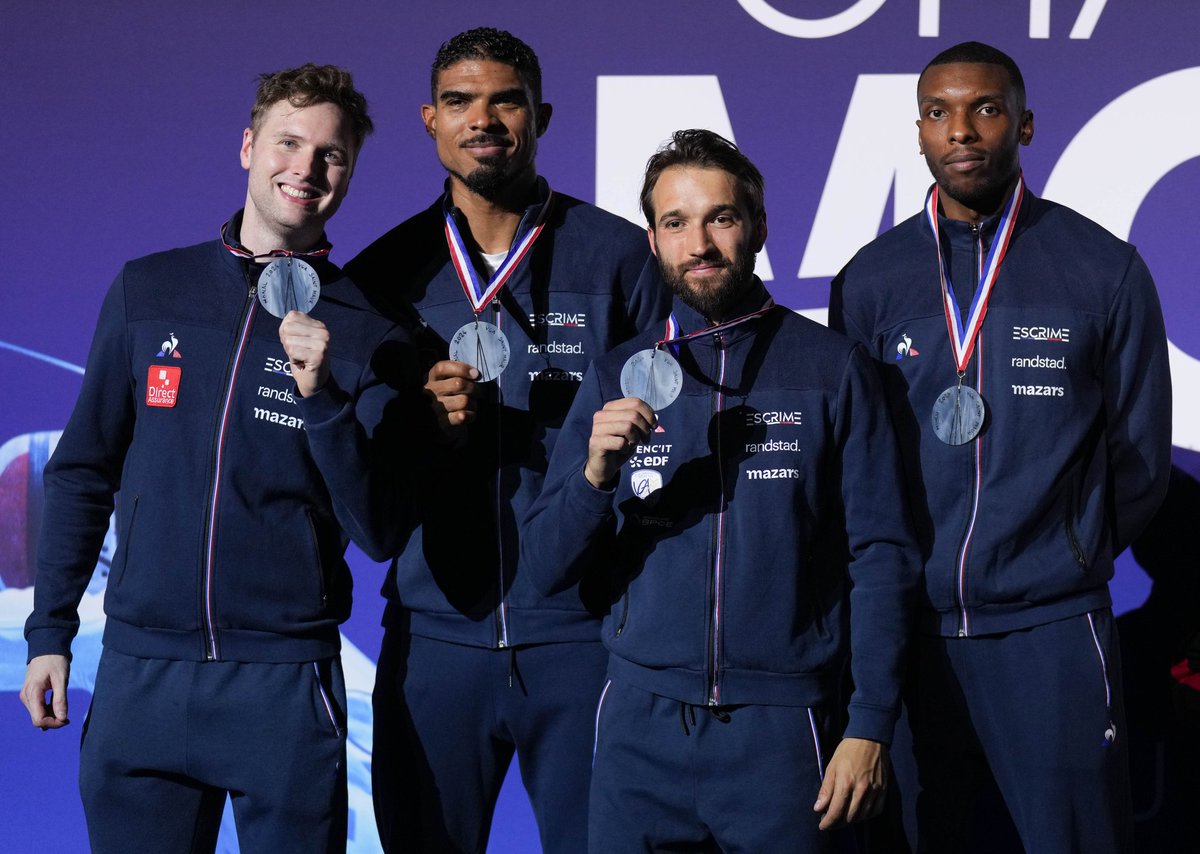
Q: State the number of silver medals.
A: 4